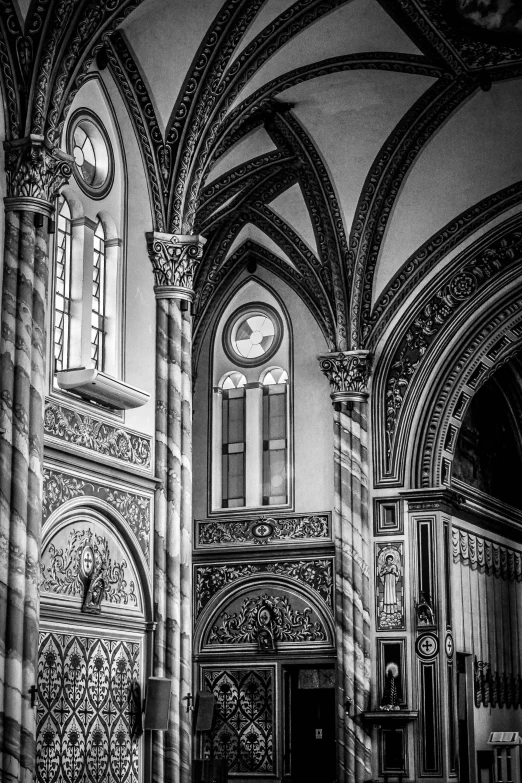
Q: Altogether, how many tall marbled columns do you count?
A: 3